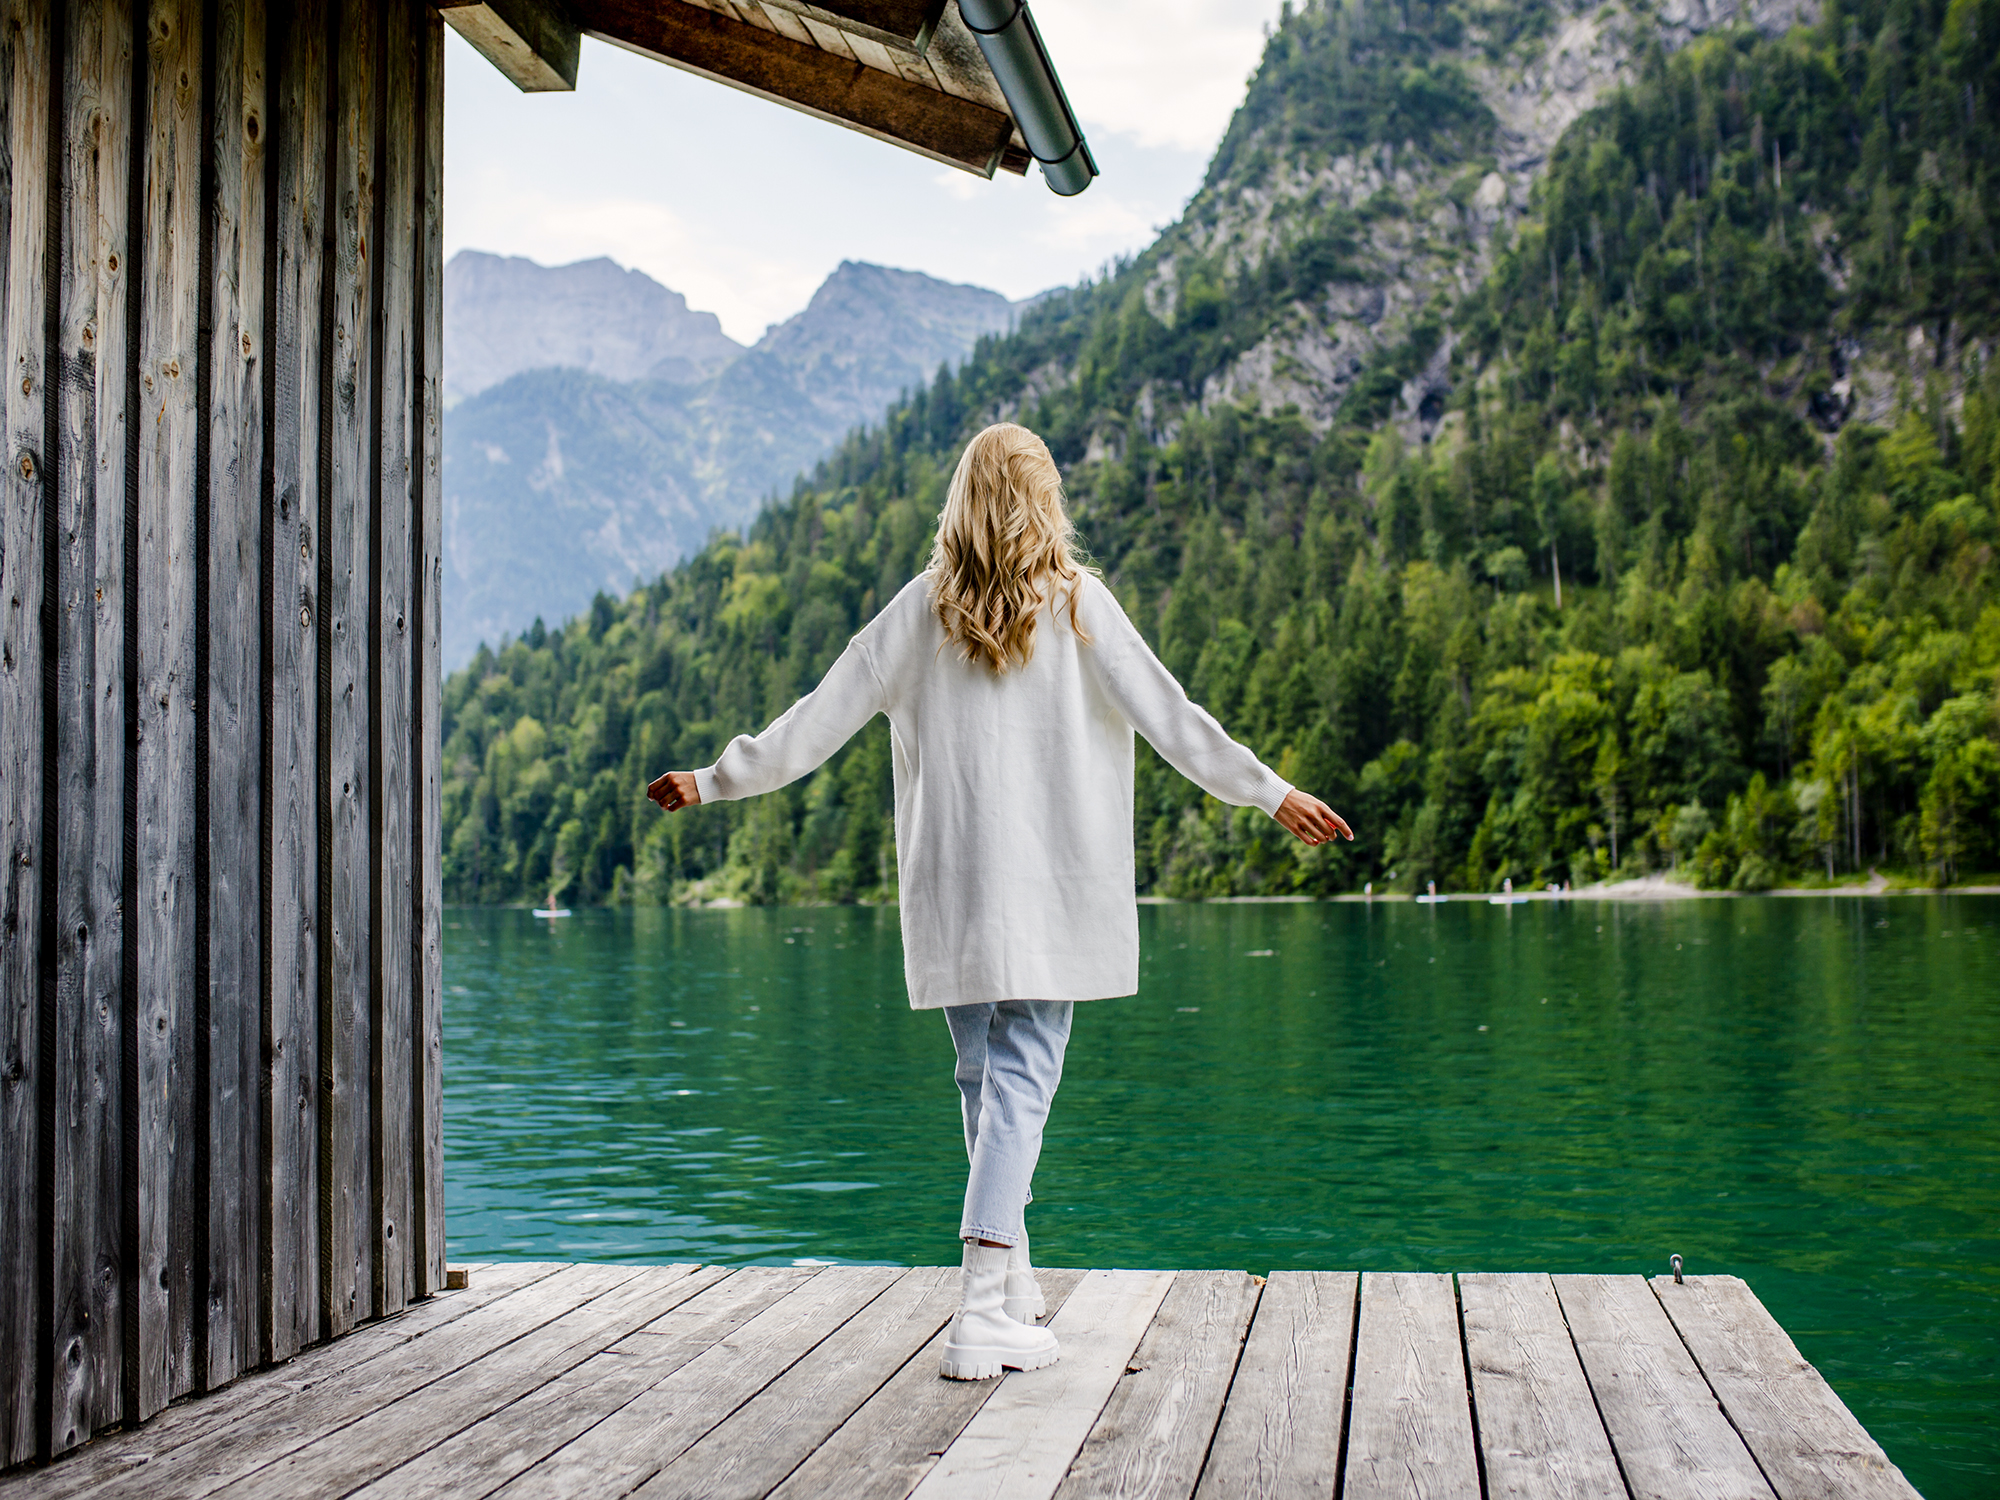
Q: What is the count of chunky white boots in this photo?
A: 2